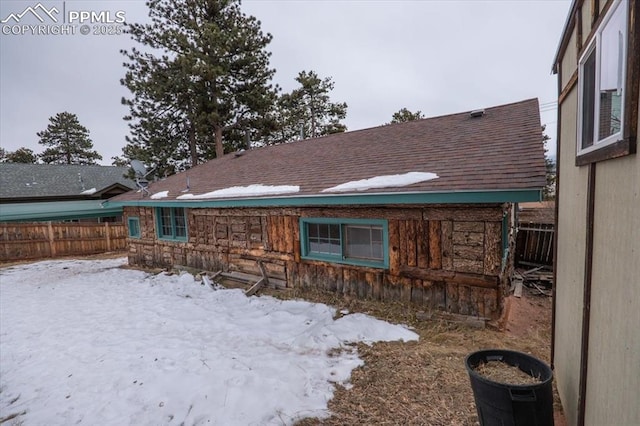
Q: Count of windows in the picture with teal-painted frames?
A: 3